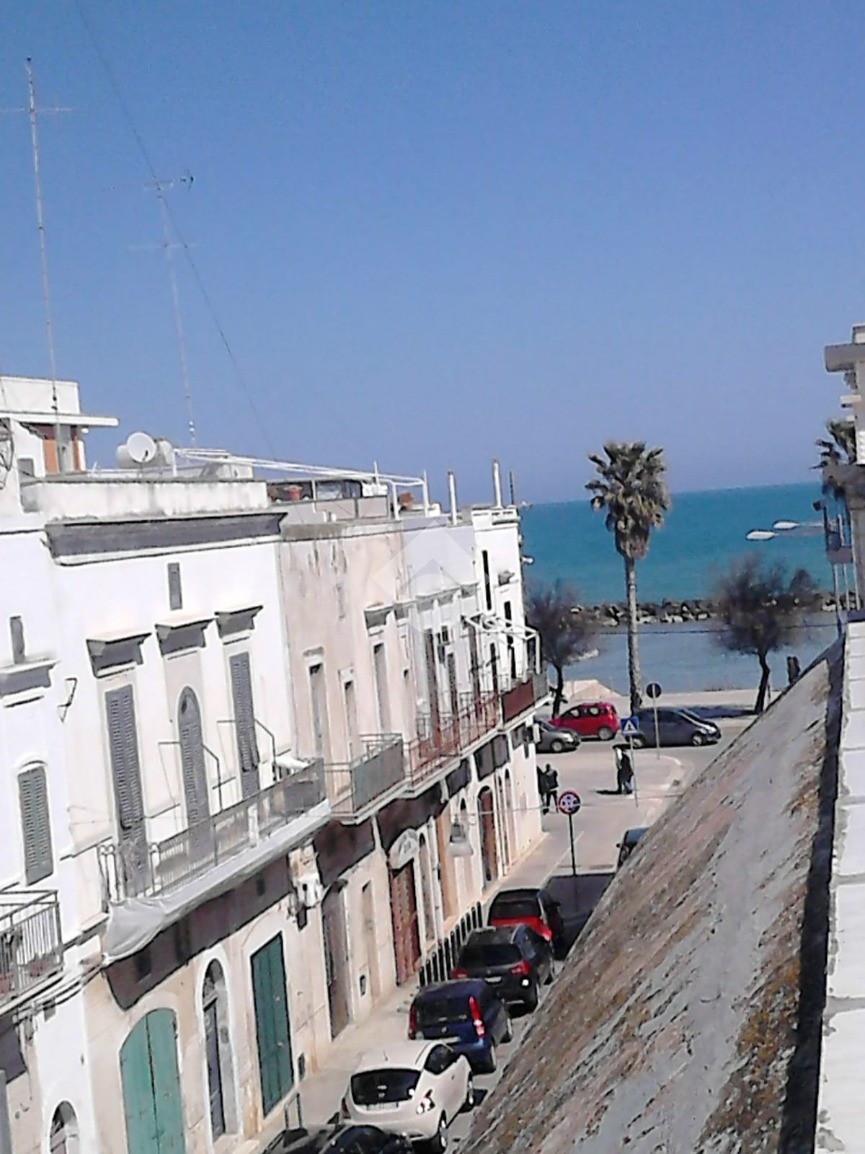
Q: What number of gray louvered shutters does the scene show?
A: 4